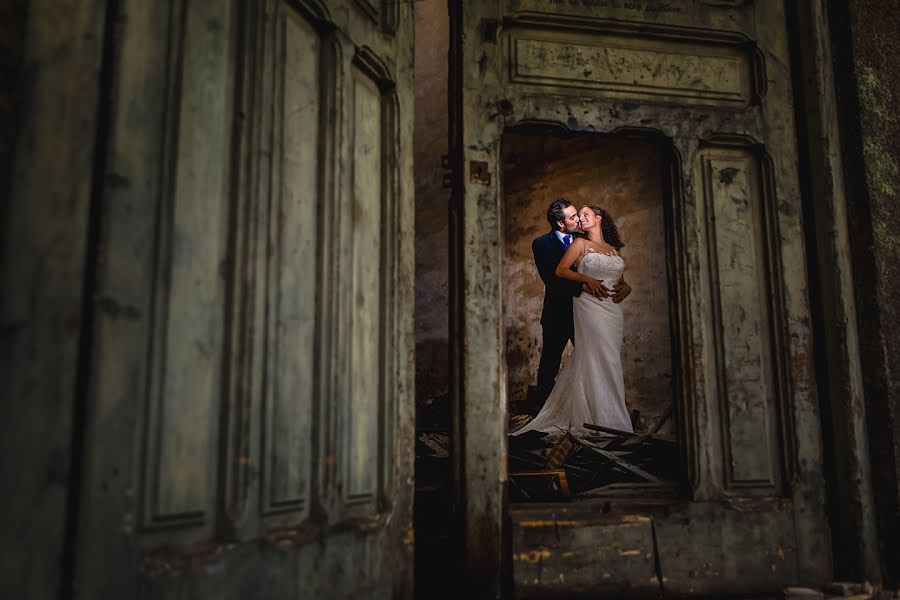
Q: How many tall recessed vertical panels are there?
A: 4